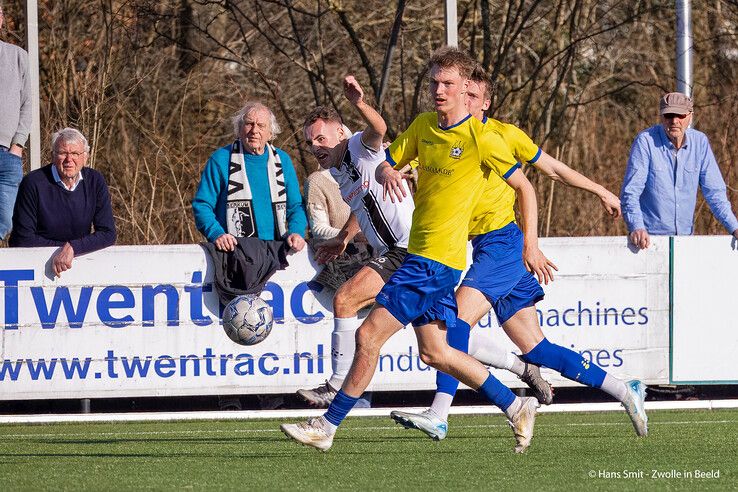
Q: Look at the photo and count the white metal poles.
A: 3